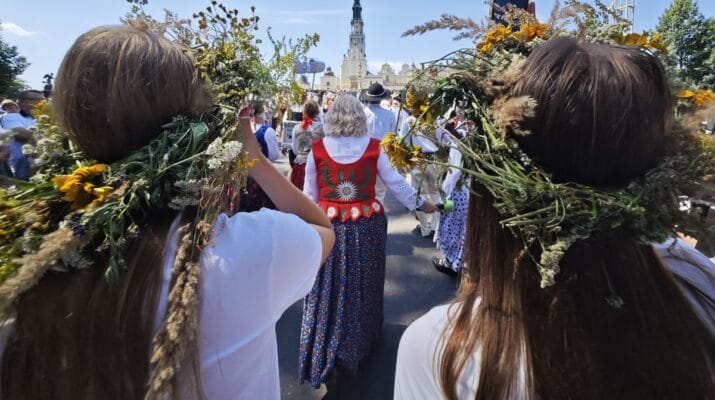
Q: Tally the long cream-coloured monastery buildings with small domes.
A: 1